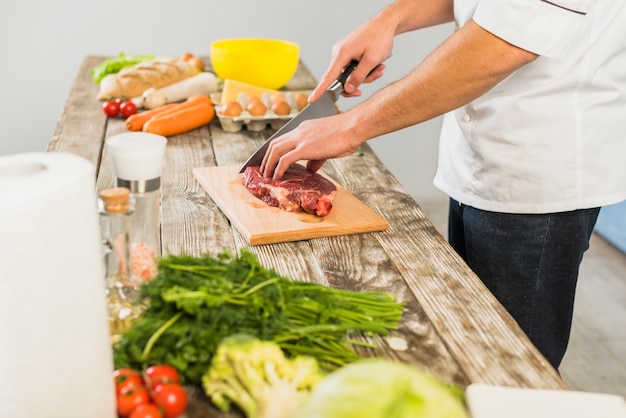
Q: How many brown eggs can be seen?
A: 6